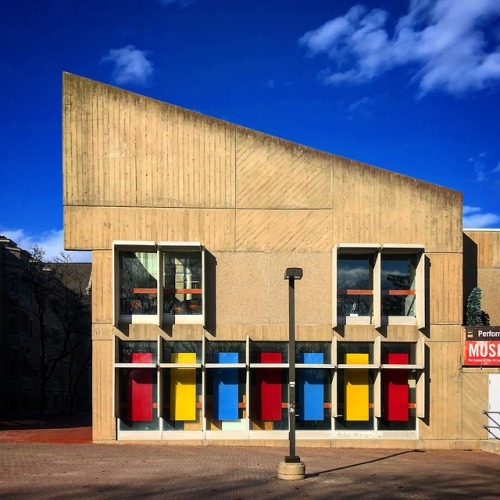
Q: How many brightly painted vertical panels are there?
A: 7